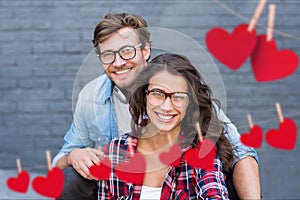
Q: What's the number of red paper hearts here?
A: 10